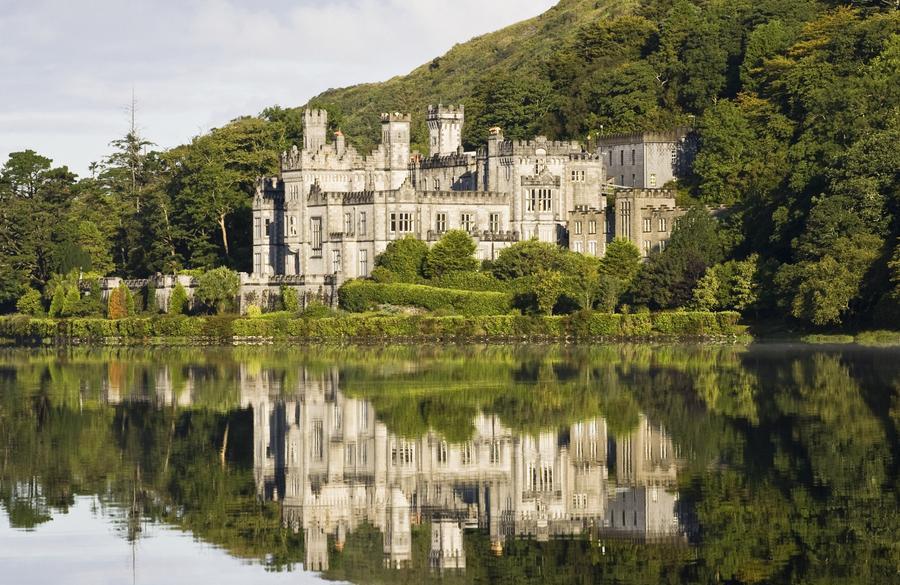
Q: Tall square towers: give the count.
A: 3